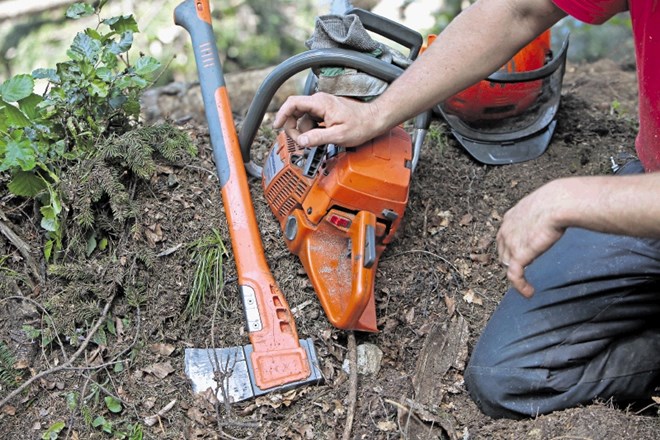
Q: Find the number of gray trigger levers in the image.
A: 1